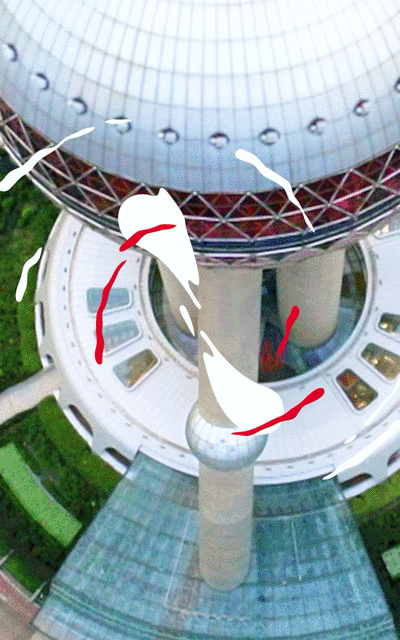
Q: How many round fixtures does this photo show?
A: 10